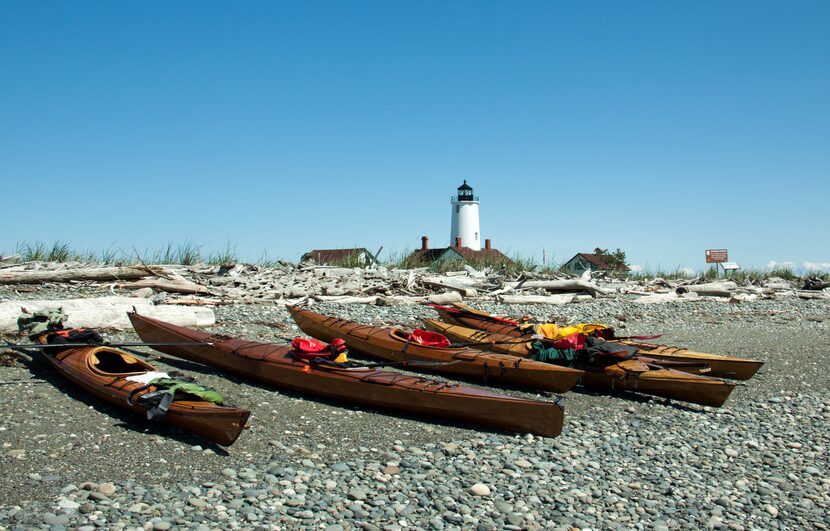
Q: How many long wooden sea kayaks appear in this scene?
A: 6